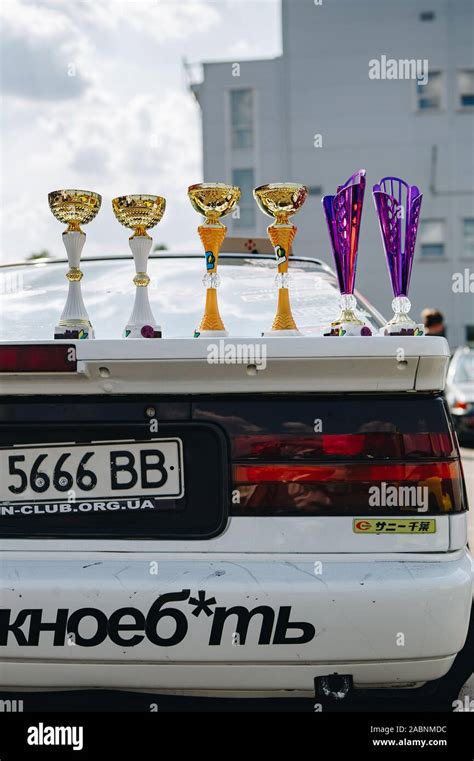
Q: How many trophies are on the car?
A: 6